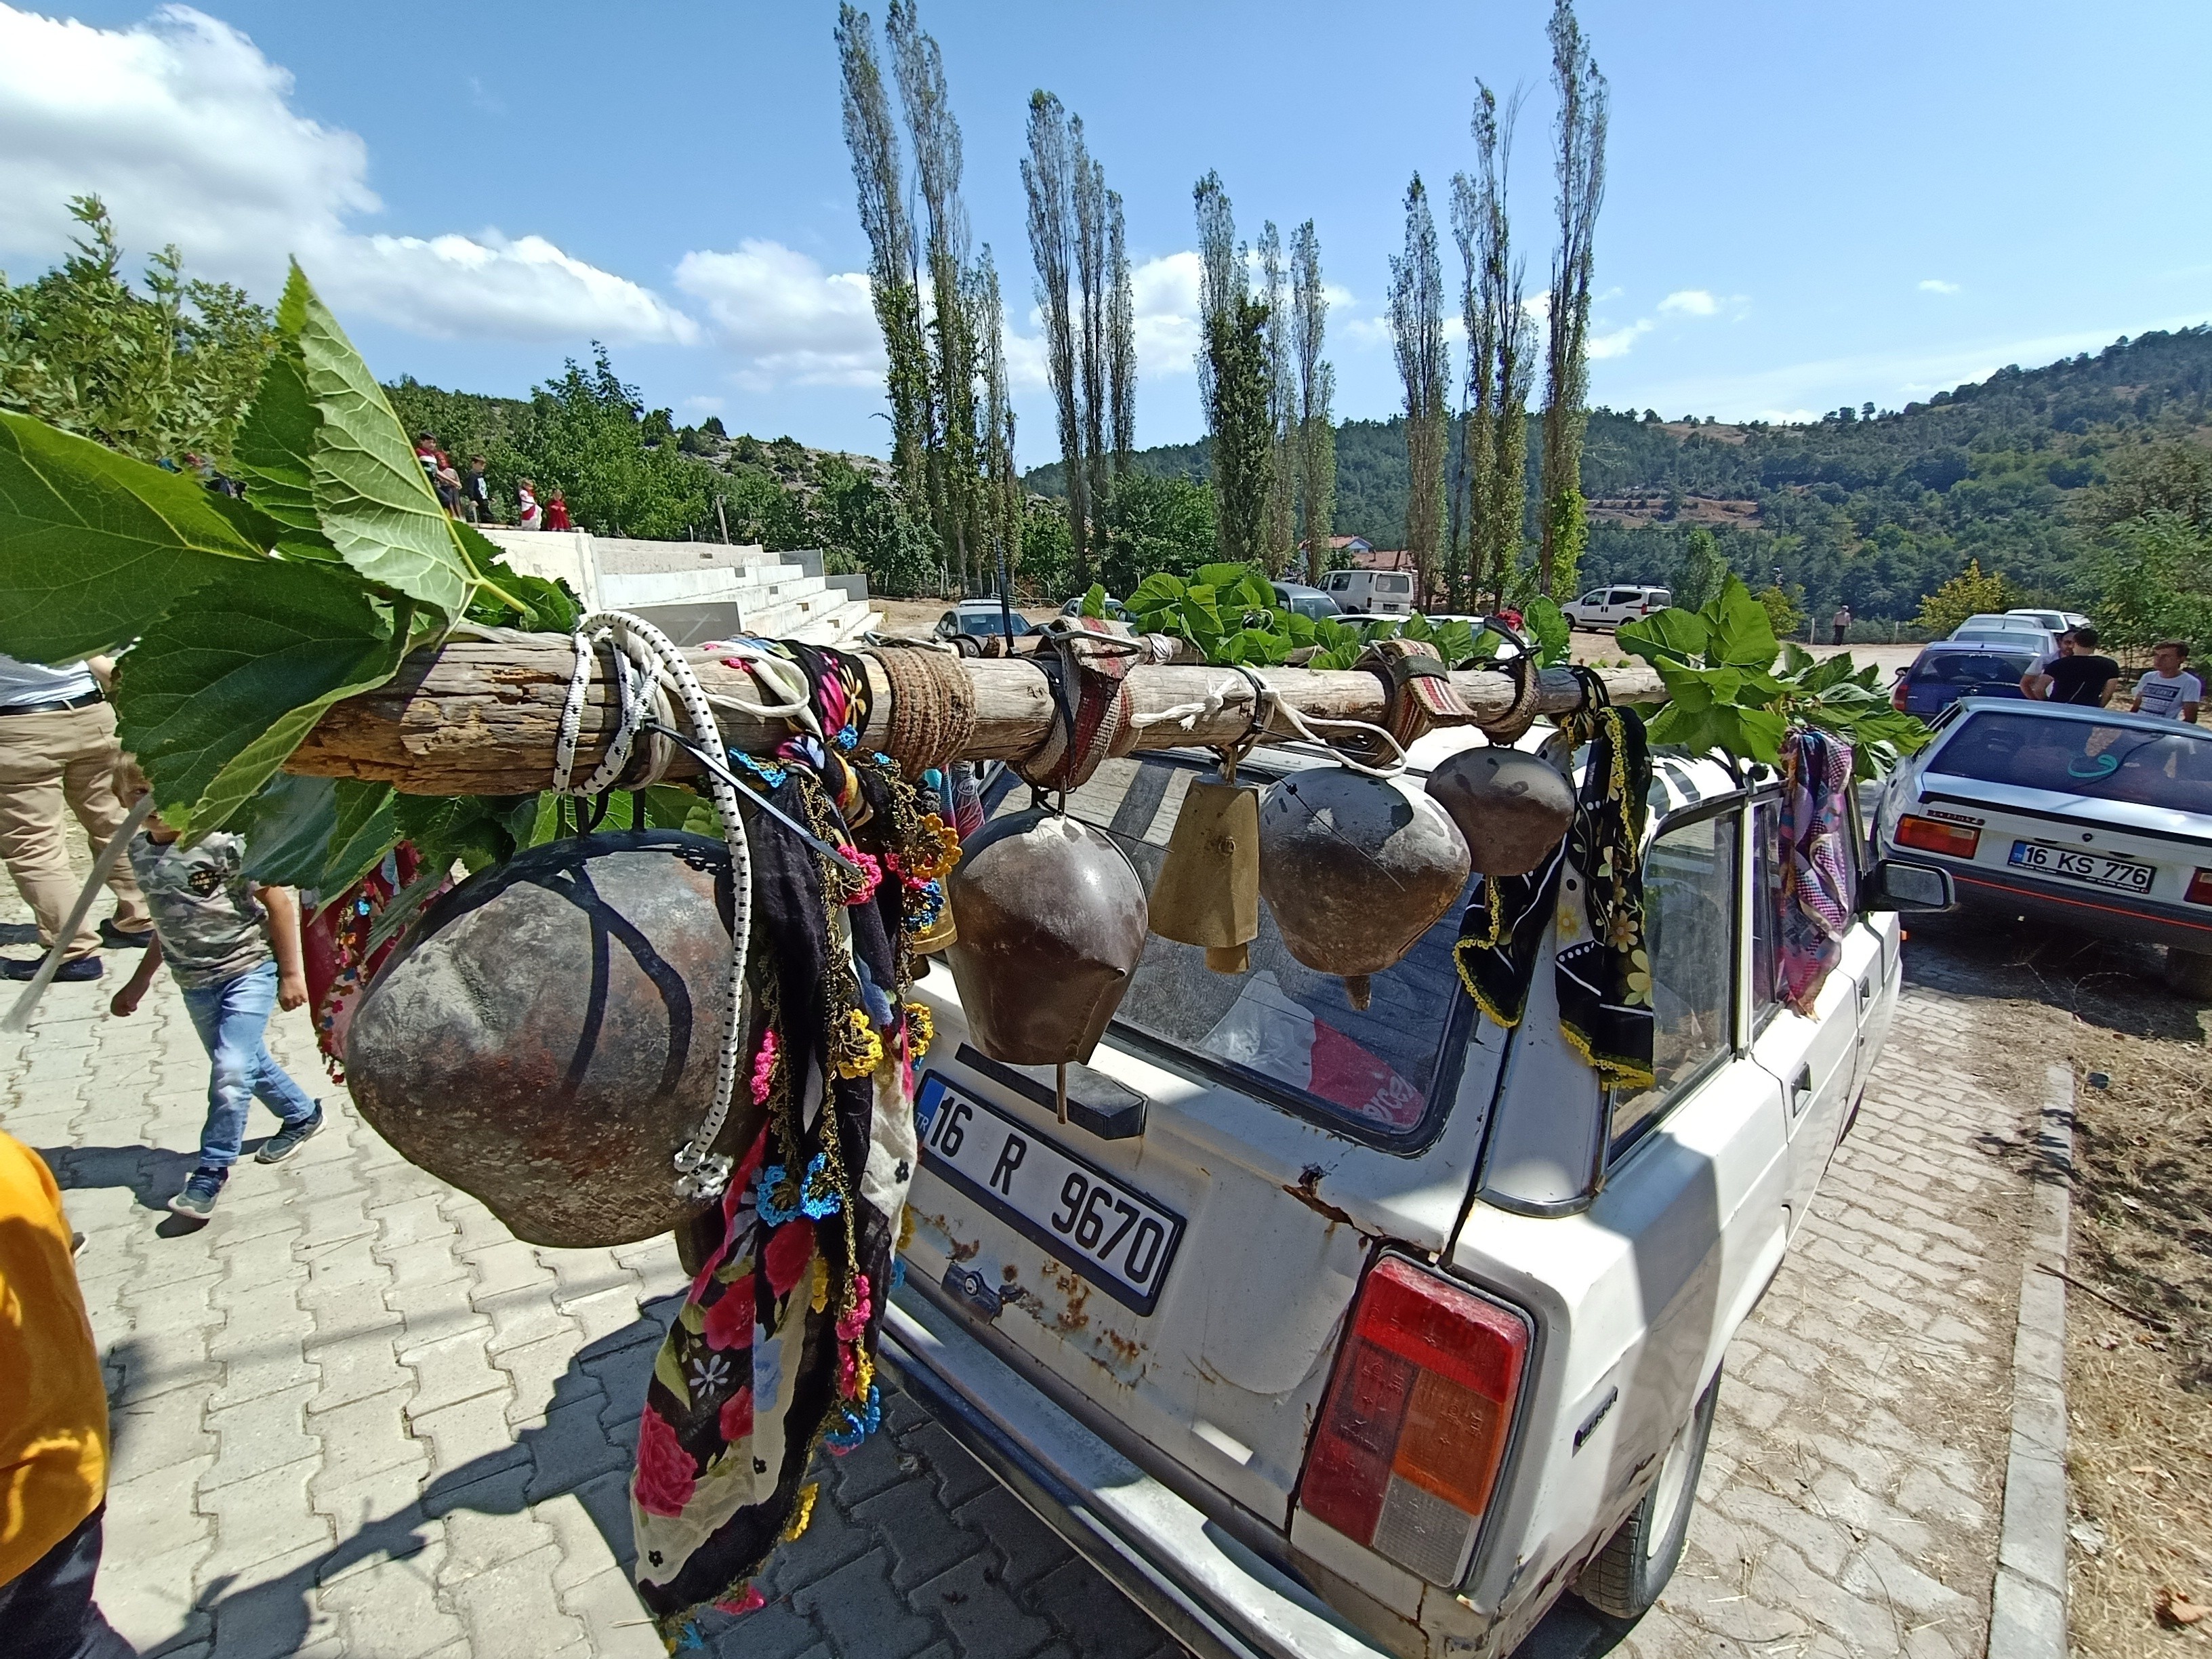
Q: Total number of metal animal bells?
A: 6